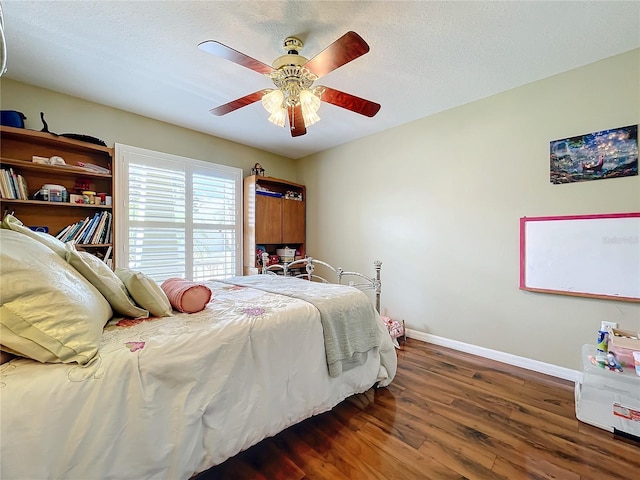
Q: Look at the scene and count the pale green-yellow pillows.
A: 4